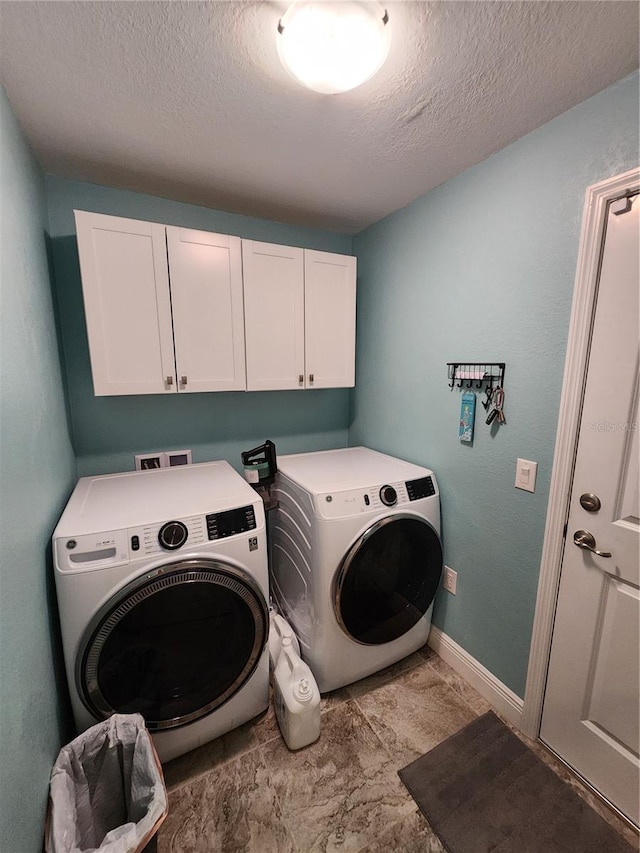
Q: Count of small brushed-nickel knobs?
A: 4